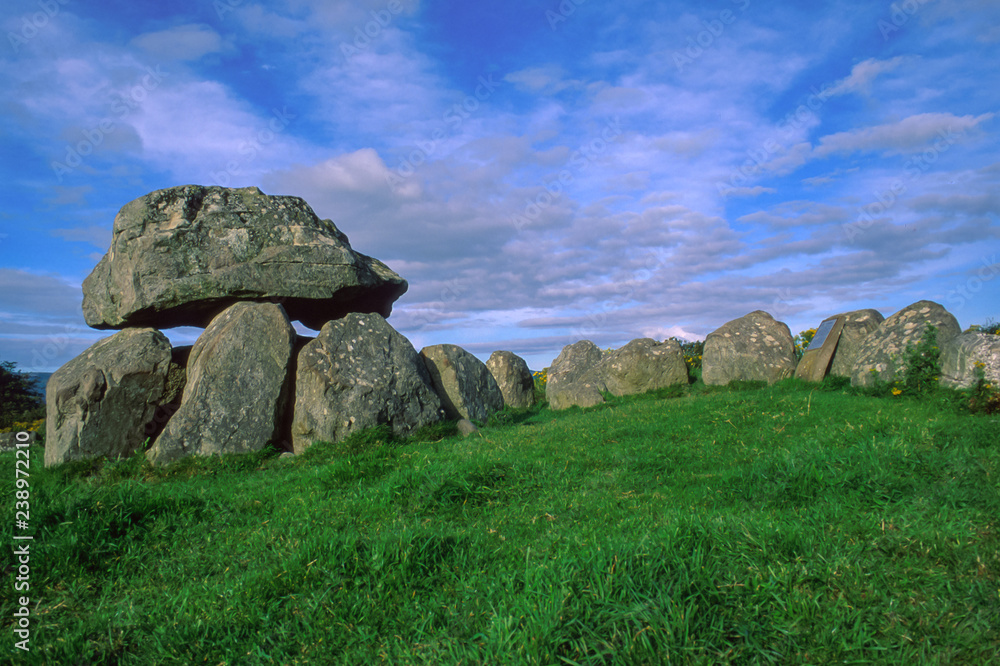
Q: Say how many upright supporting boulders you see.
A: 3